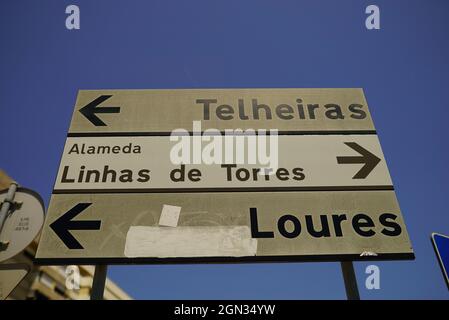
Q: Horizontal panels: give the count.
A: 3